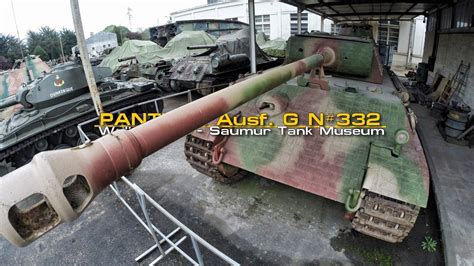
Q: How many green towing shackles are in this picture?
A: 1